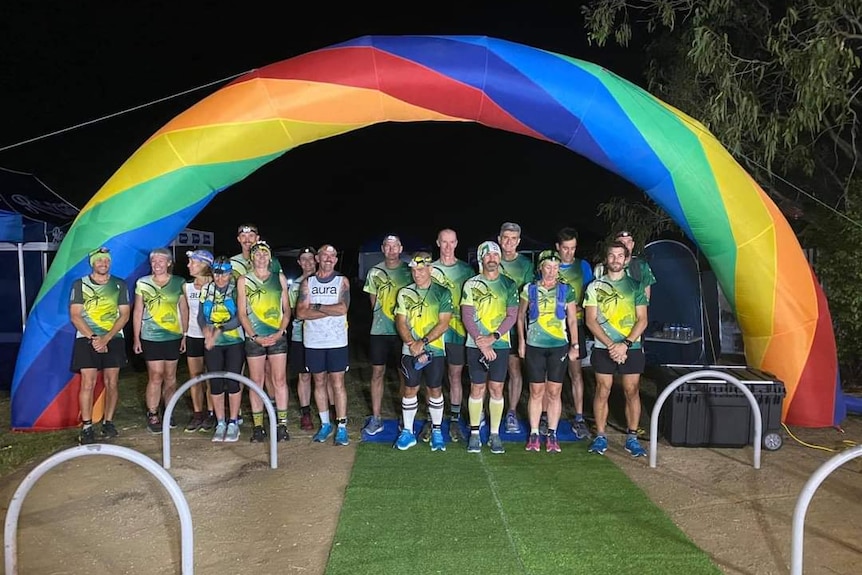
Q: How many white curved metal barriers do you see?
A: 4